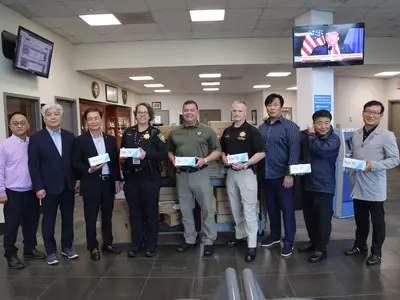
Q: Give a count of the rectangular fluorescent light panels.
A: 12